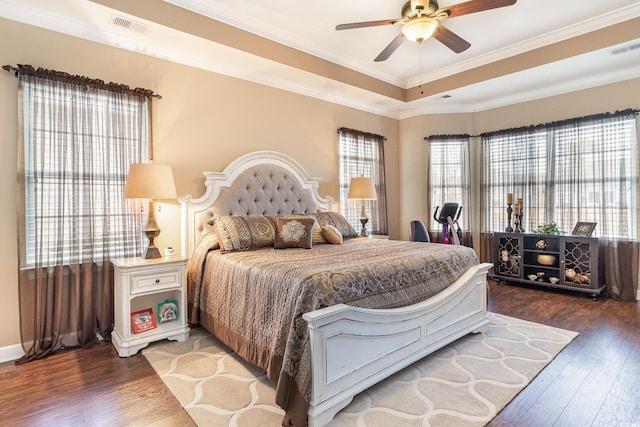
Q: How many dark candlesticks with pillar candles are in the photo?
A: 3